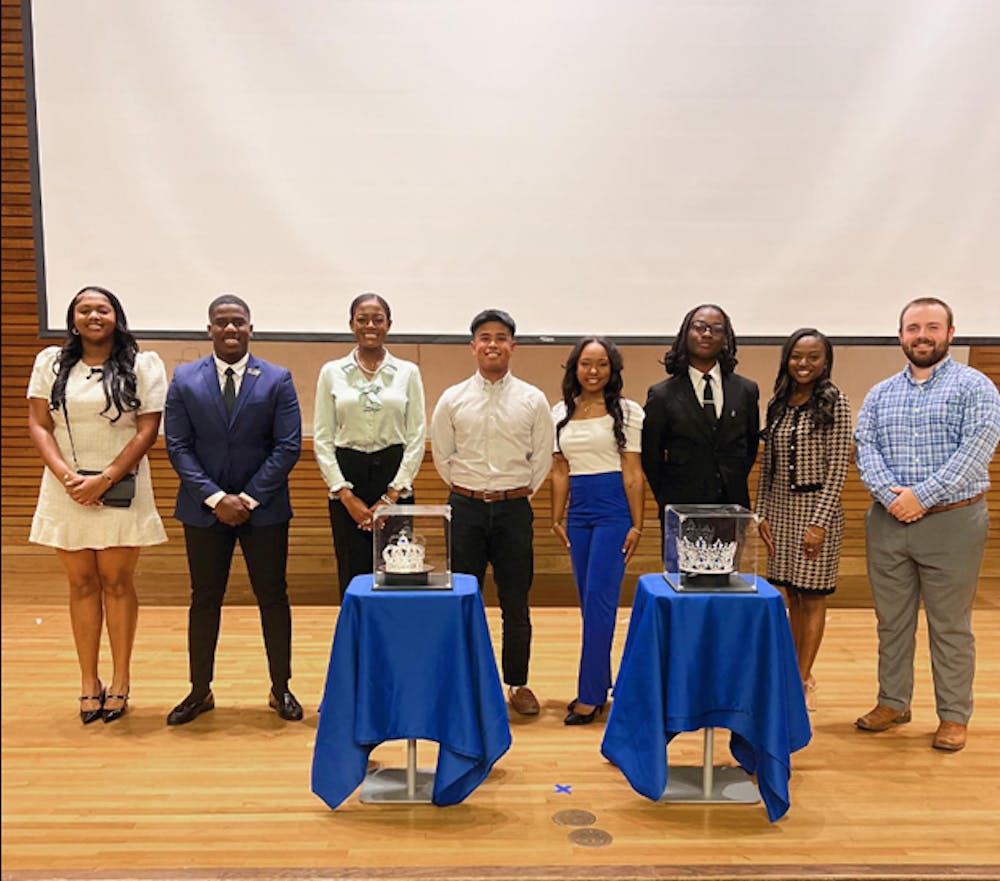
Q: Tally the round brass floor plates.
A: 2